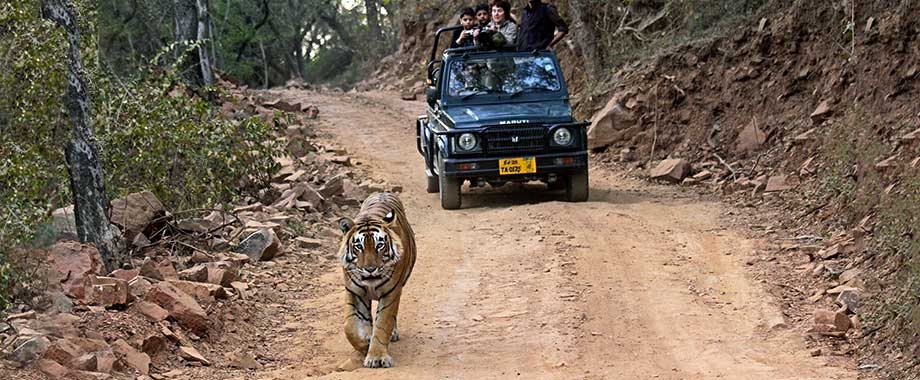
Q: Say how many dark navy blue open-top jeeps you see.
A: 1